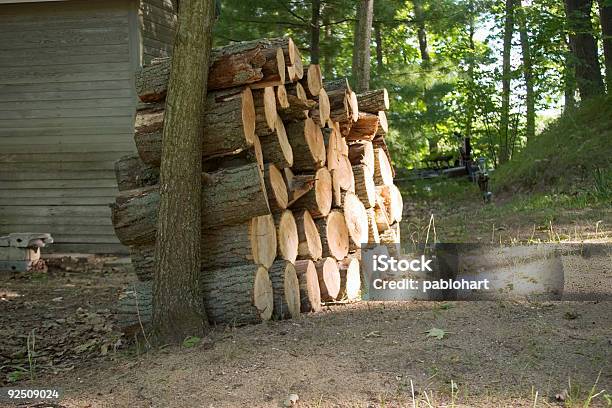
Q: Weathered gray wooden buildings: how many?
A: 1